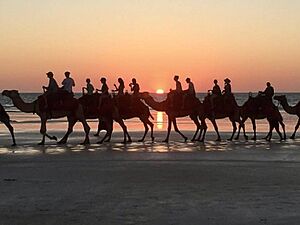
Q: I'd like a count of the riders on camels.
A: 11